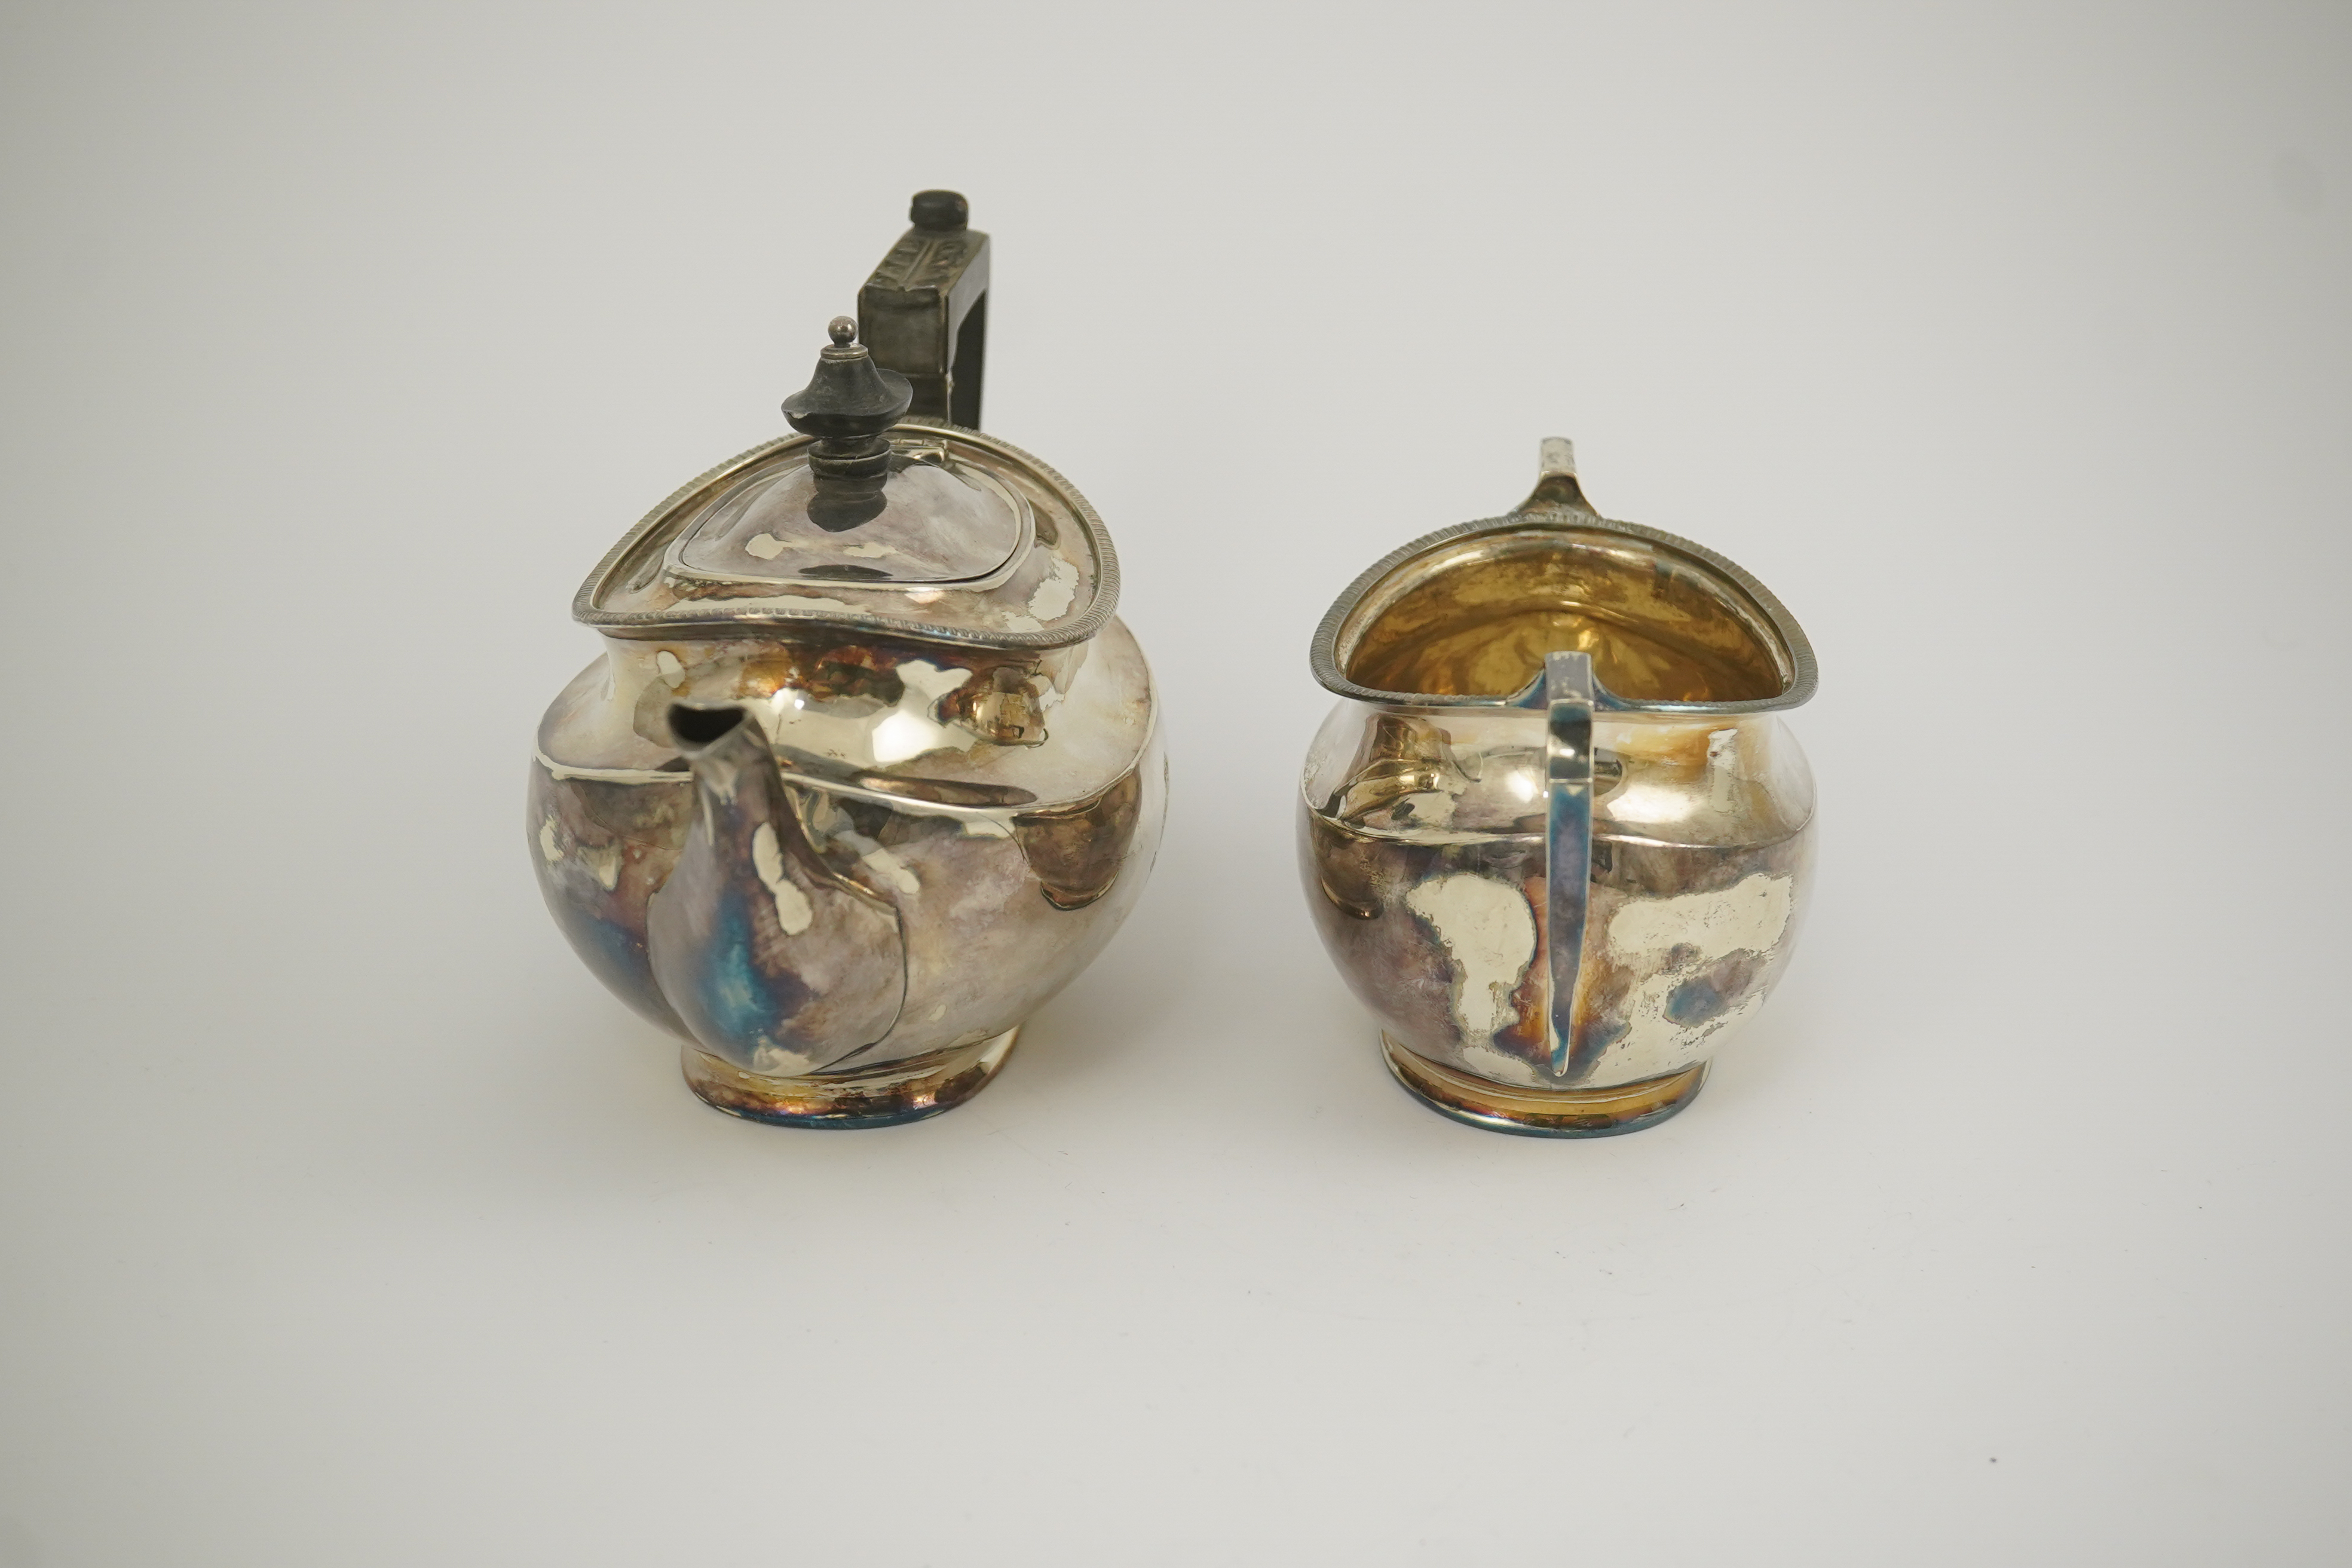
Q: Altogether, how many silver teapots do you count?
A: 1